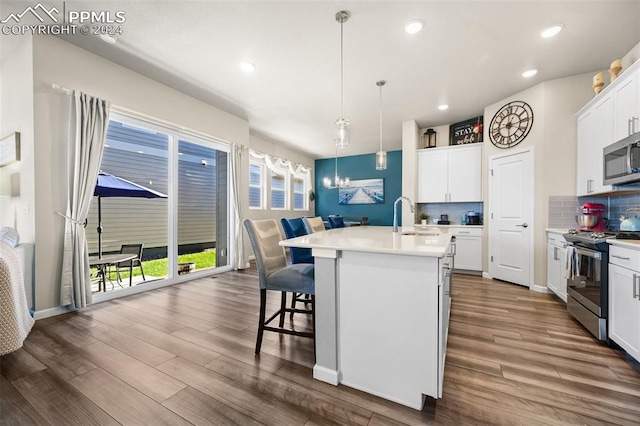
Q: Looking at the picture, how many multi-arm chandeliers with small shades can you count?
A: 1